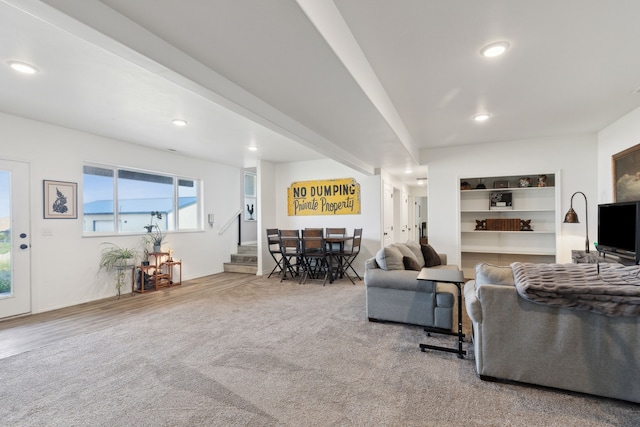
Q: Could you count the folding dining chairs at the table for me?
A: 6